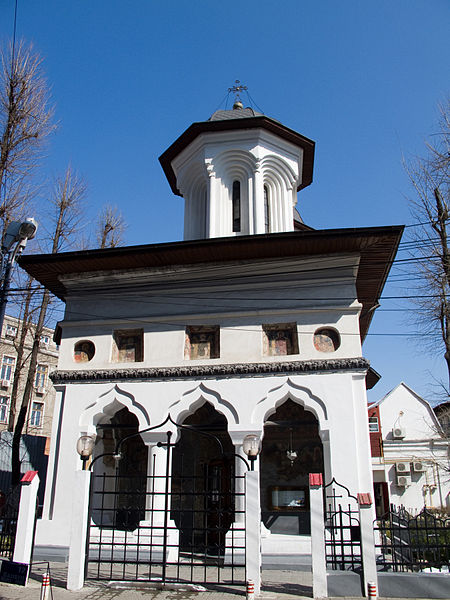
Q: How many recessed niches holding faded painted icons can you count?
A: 5